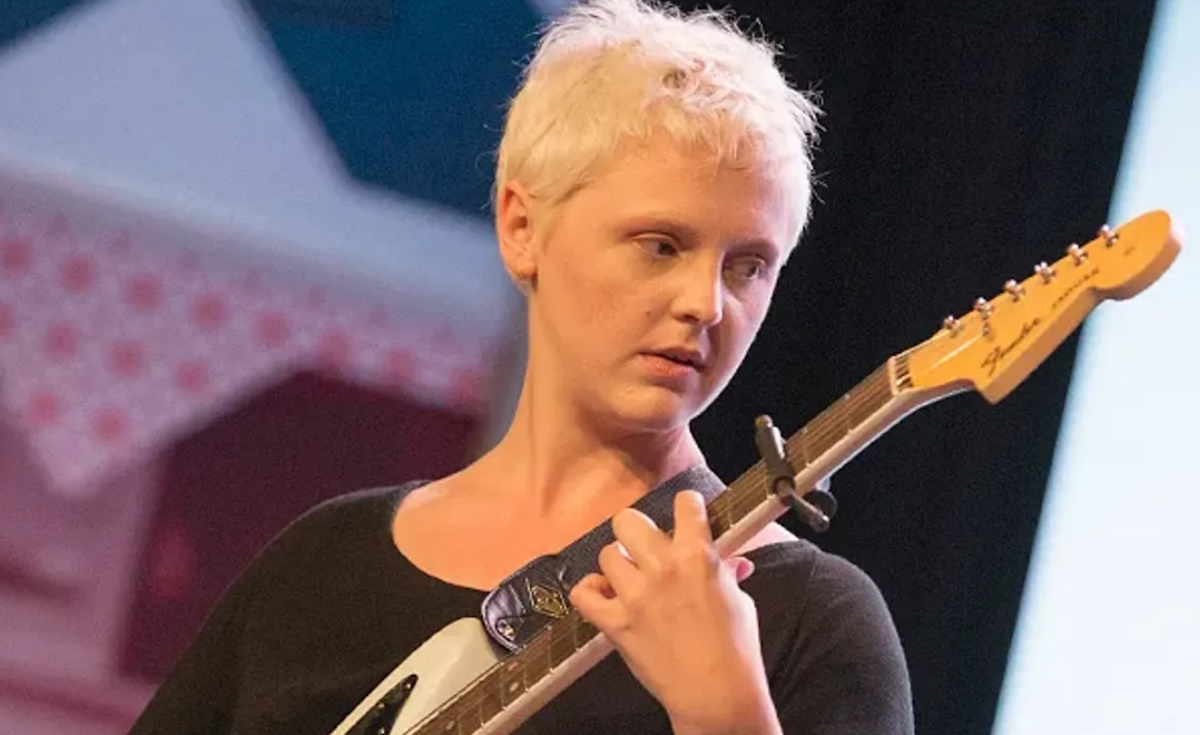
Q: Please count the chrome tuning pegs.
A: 6